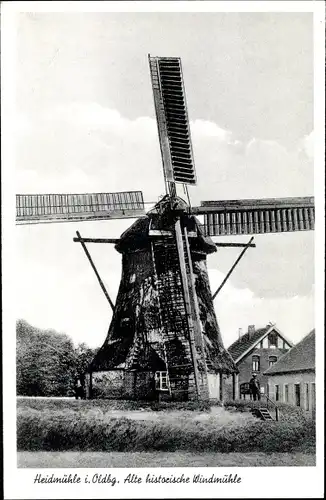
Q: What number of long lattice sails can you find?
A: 4